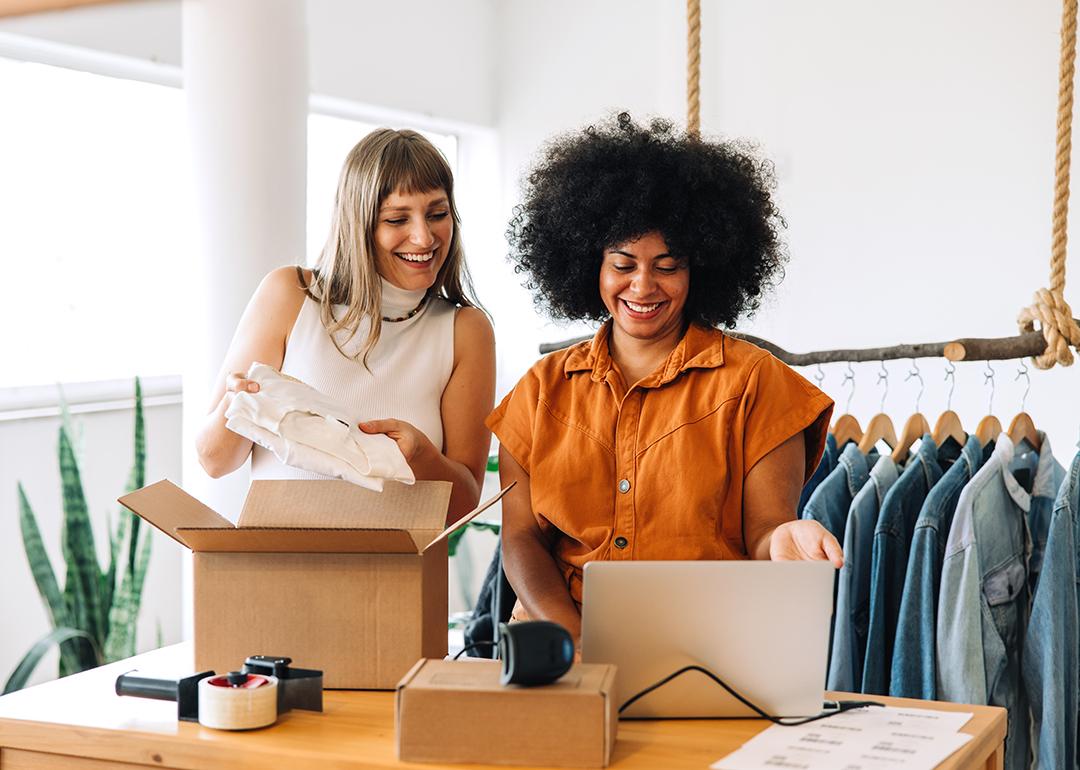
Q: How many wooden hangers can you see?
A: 6